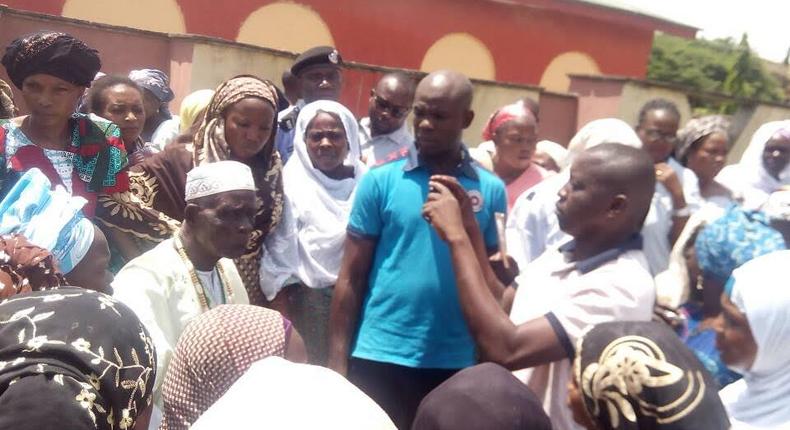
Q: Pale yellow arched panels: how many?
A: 4